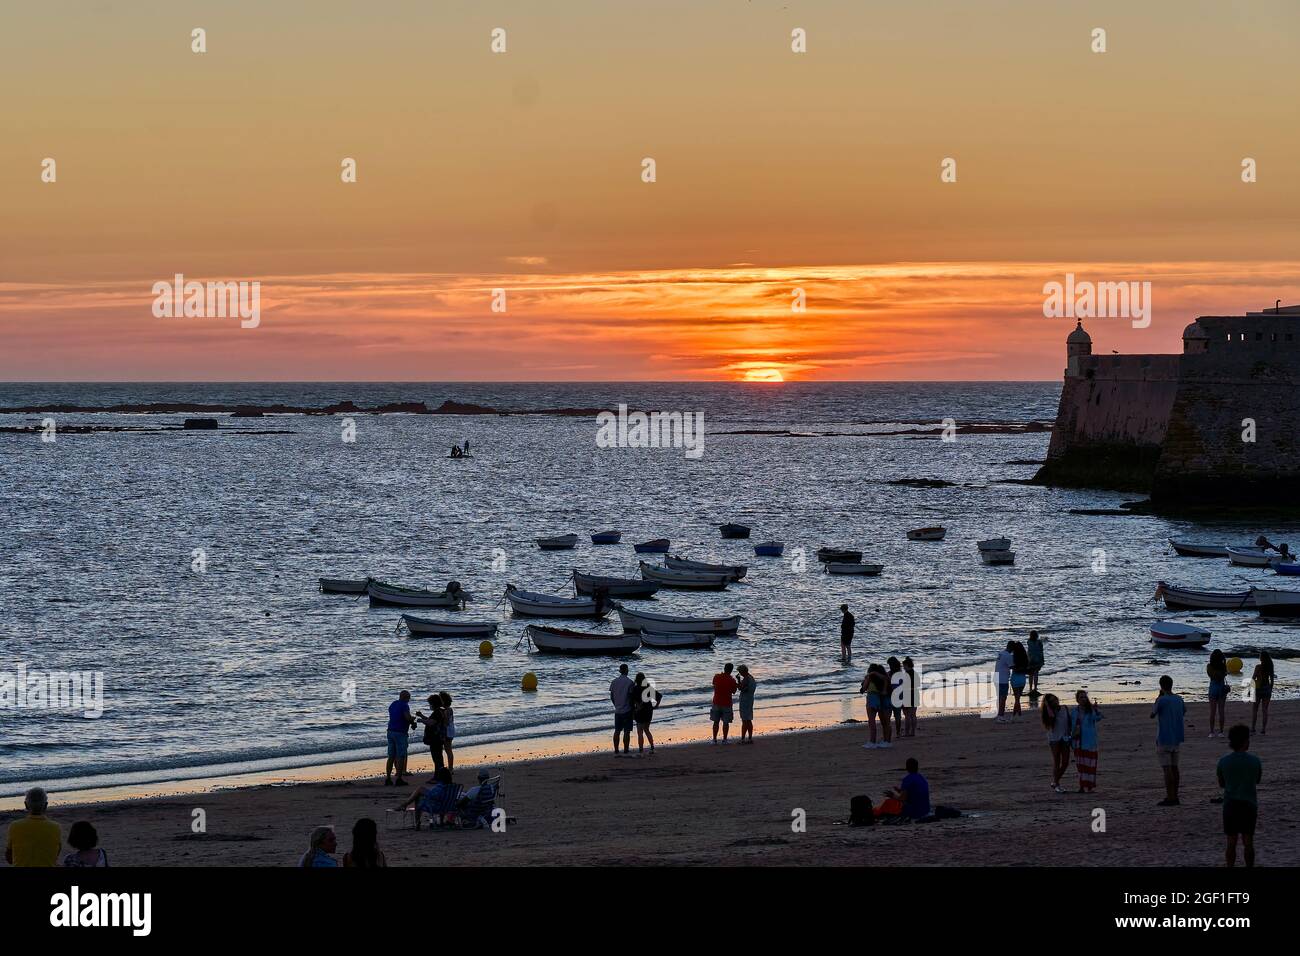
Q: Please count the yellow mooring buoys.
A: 3